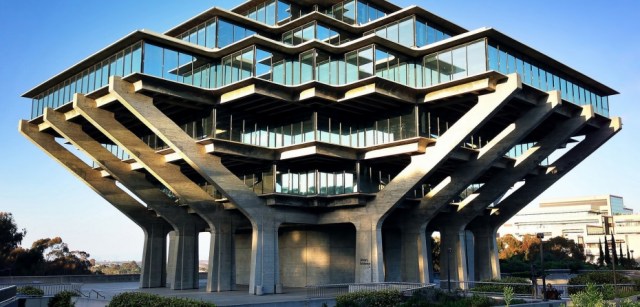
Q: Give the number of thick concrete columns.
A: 8